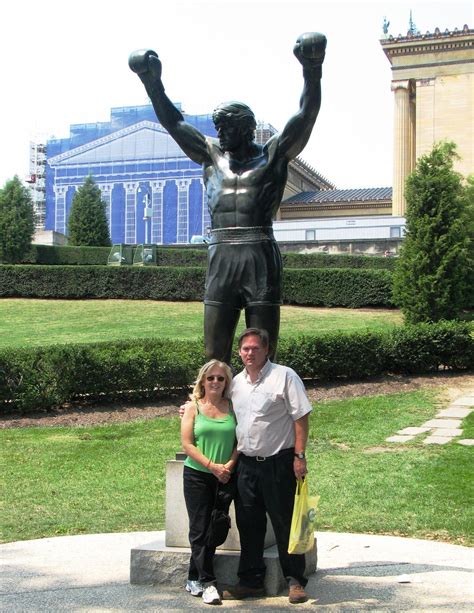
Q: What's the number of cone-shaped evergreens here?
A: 3